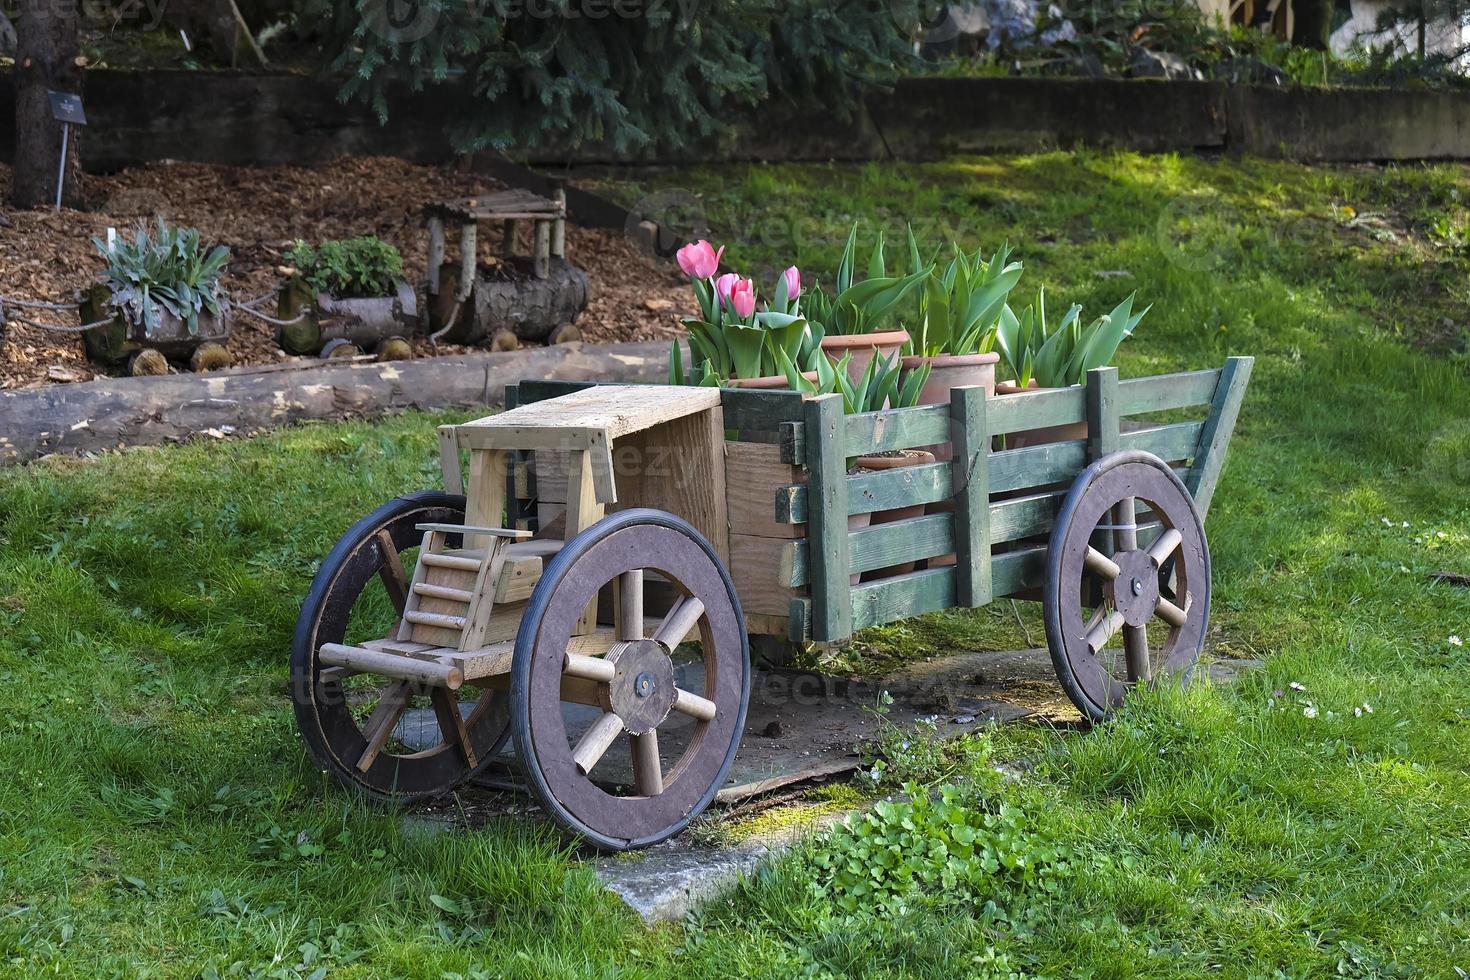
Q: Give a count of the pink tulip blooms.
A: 4